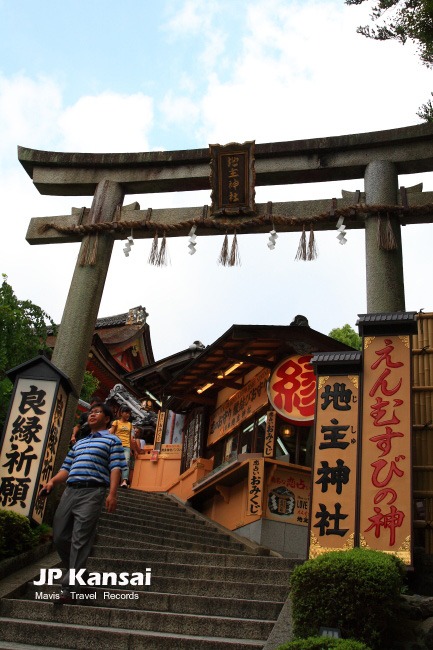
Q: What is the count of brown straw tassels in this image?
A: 10